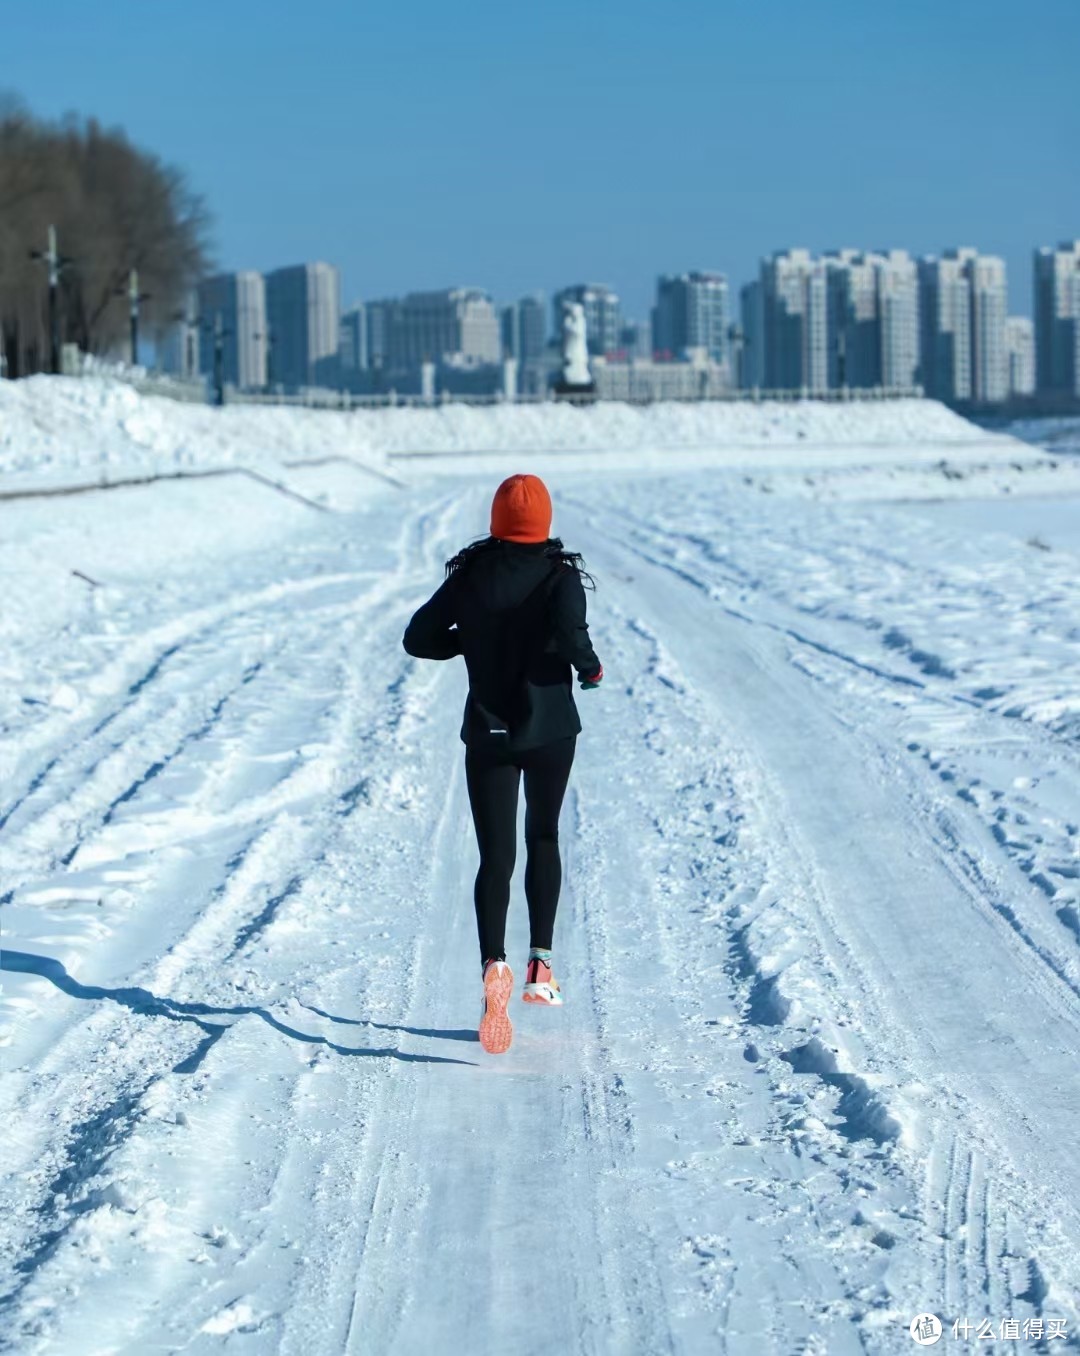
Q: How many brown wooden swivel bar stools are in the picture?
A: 0